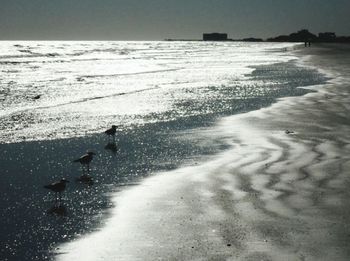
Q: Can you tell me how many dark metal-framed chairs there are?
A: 0